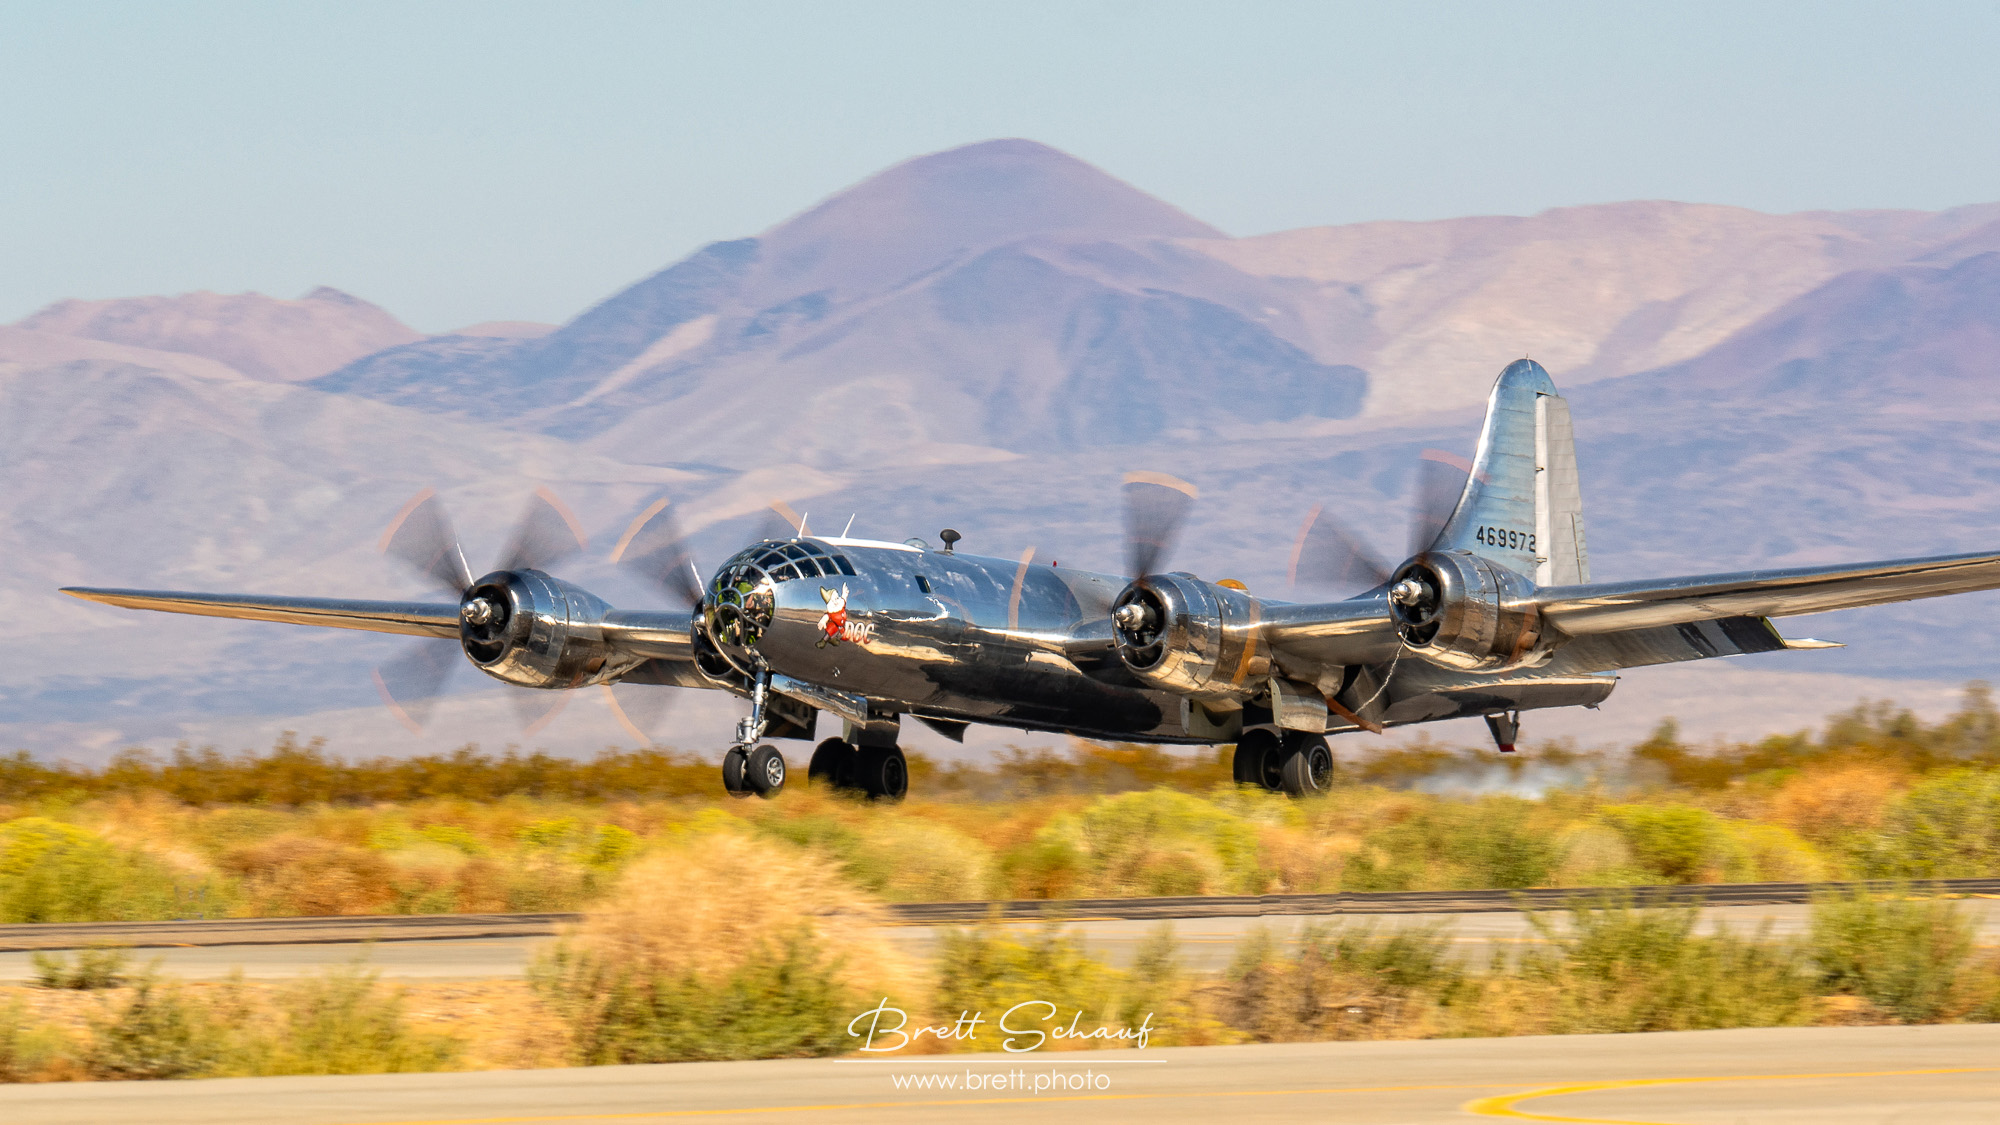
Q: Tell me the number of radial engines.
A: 4